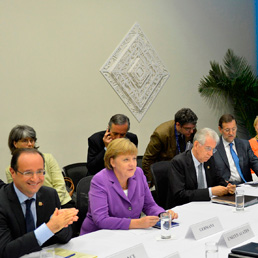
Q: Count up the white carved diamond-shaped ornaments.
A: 1